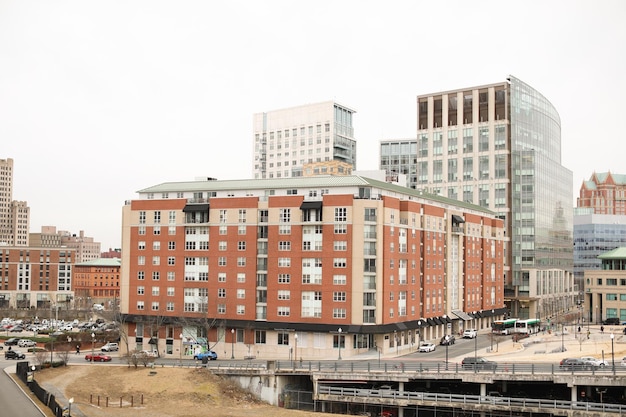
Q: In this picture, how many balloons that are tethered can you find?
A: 0